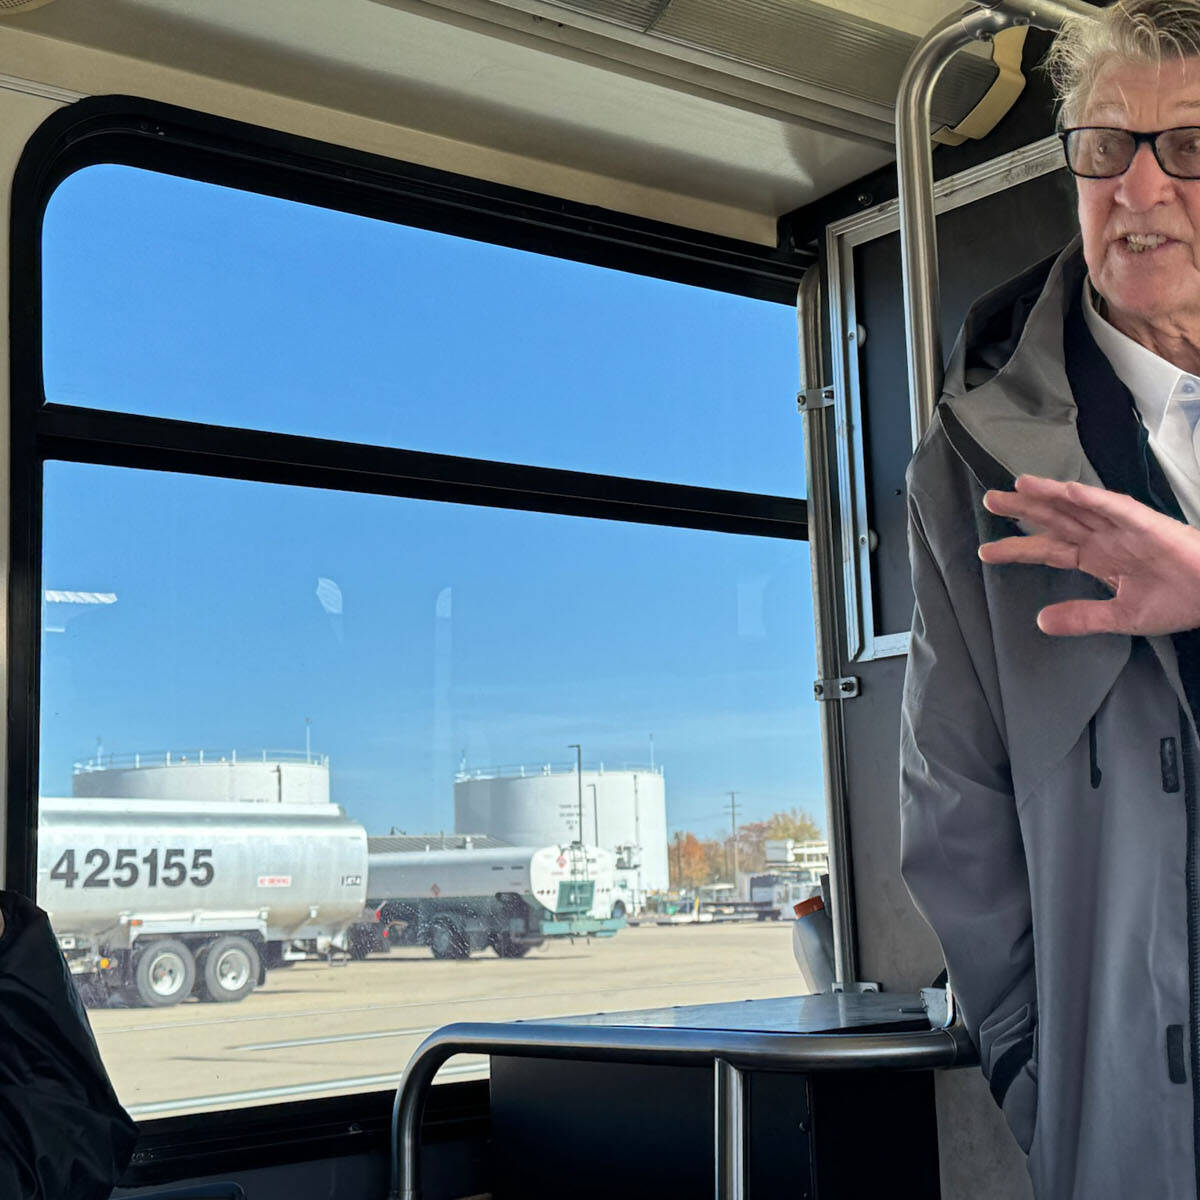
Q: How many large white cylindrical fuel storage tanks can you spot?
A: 2